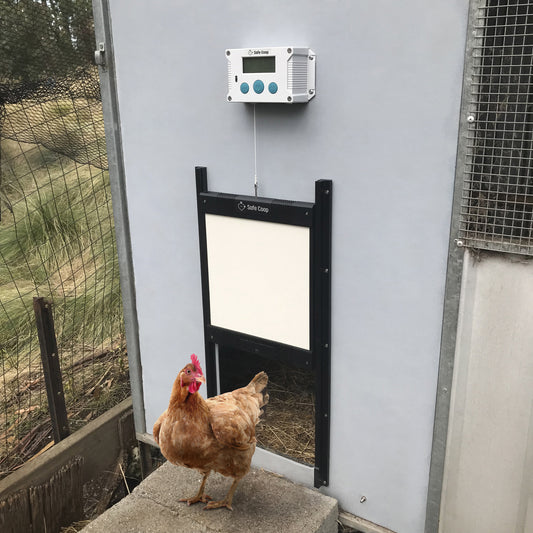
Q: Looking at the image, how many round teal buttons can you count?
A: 3